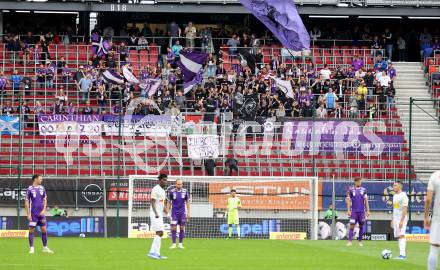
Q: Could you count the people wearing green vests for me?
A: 2